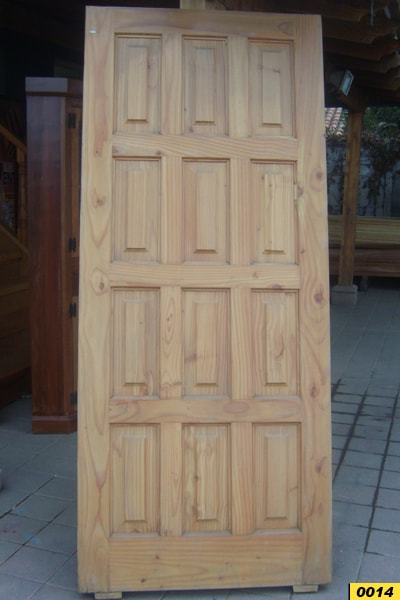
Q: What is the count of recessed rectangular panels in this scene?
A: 12